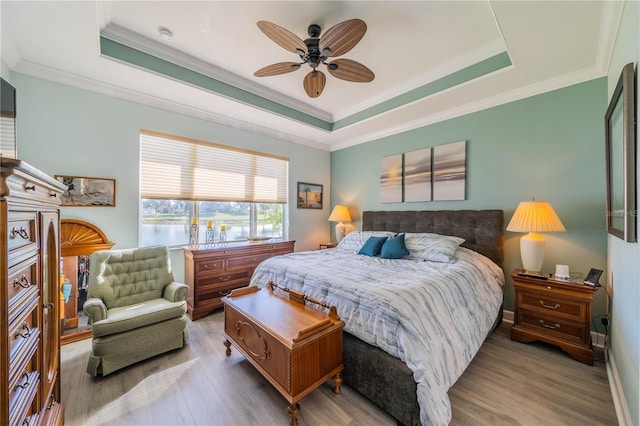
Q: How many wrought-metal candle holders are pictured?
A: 3